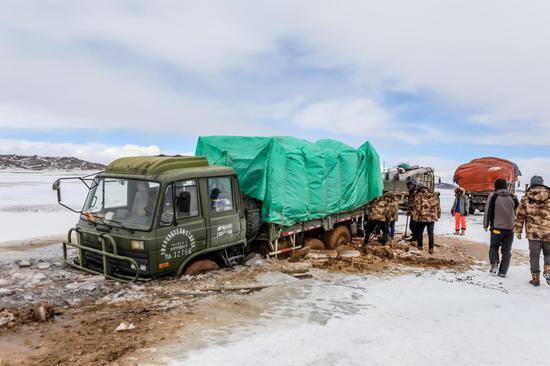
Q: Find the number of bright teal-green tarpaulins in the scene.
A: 1